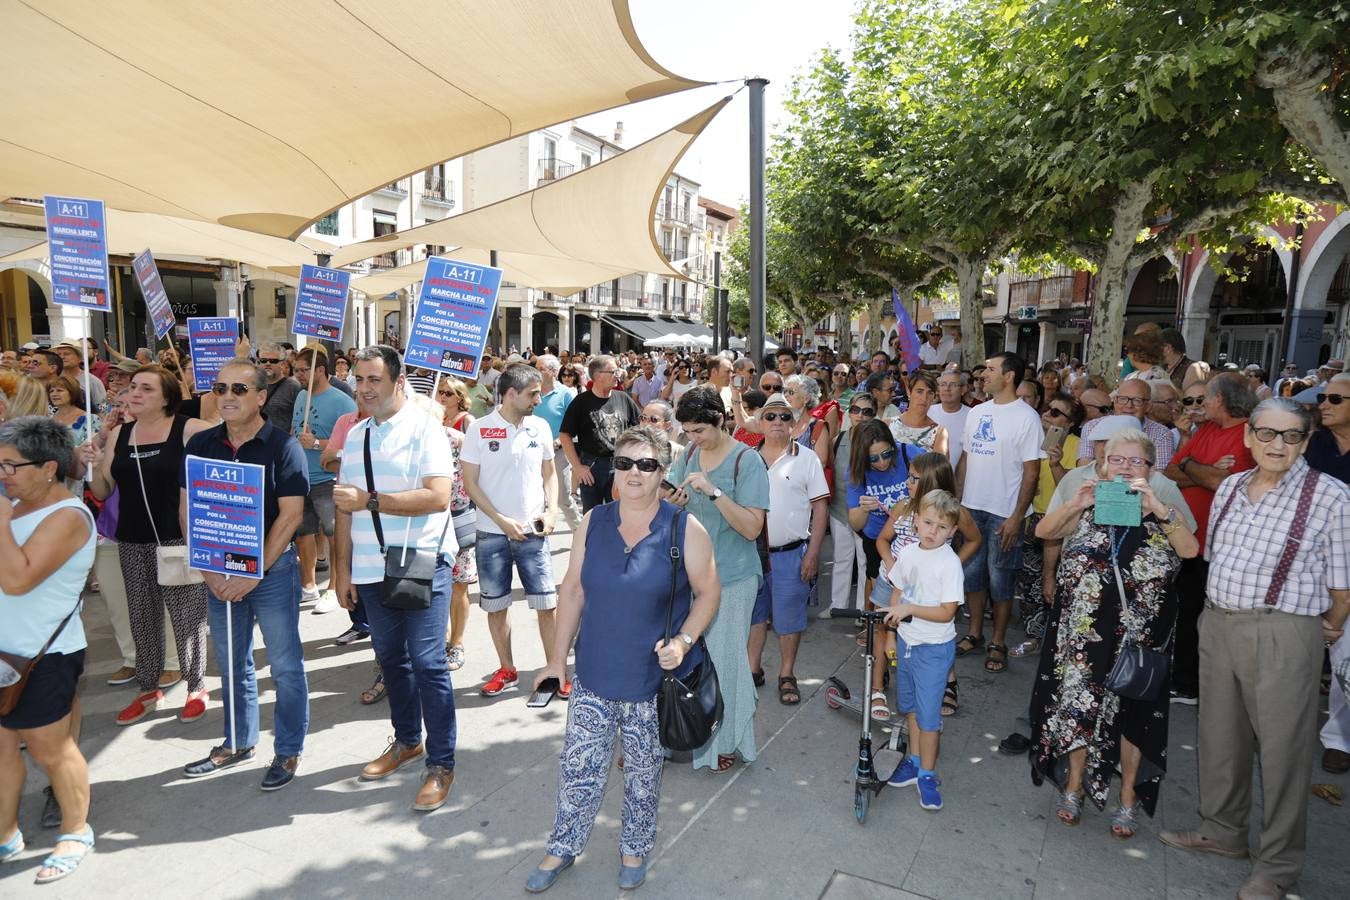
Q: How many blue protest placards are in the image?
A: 6